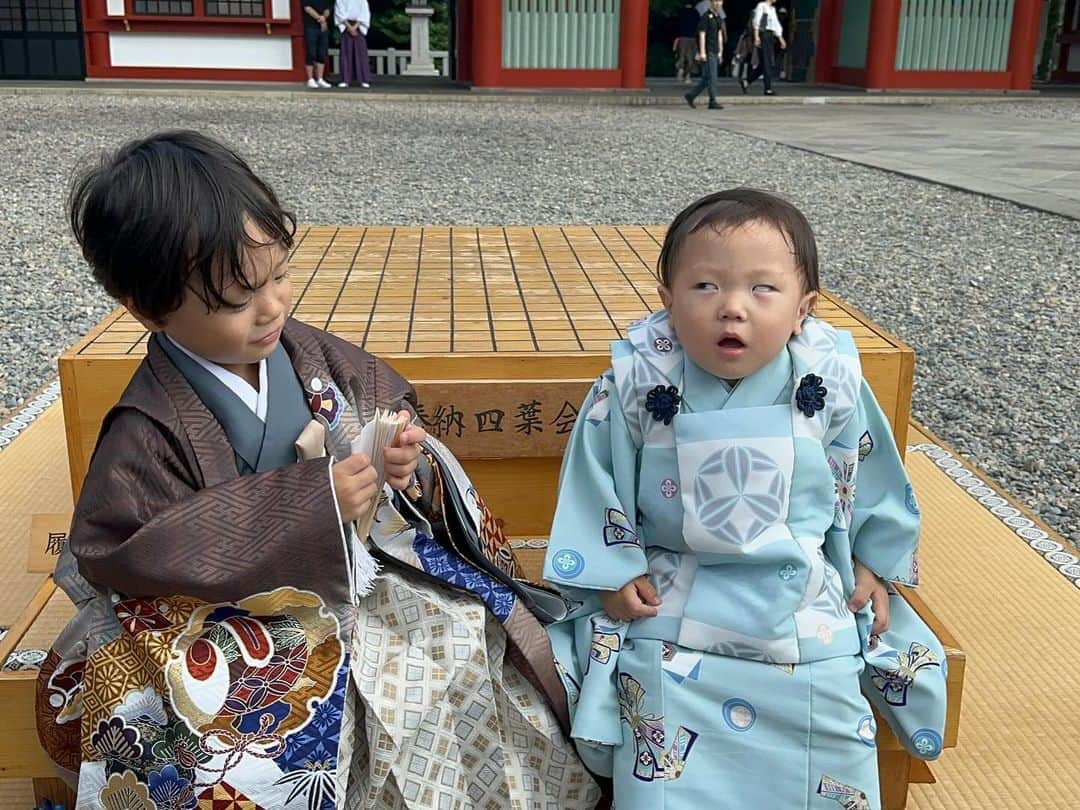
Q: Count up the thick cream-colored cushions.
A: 0